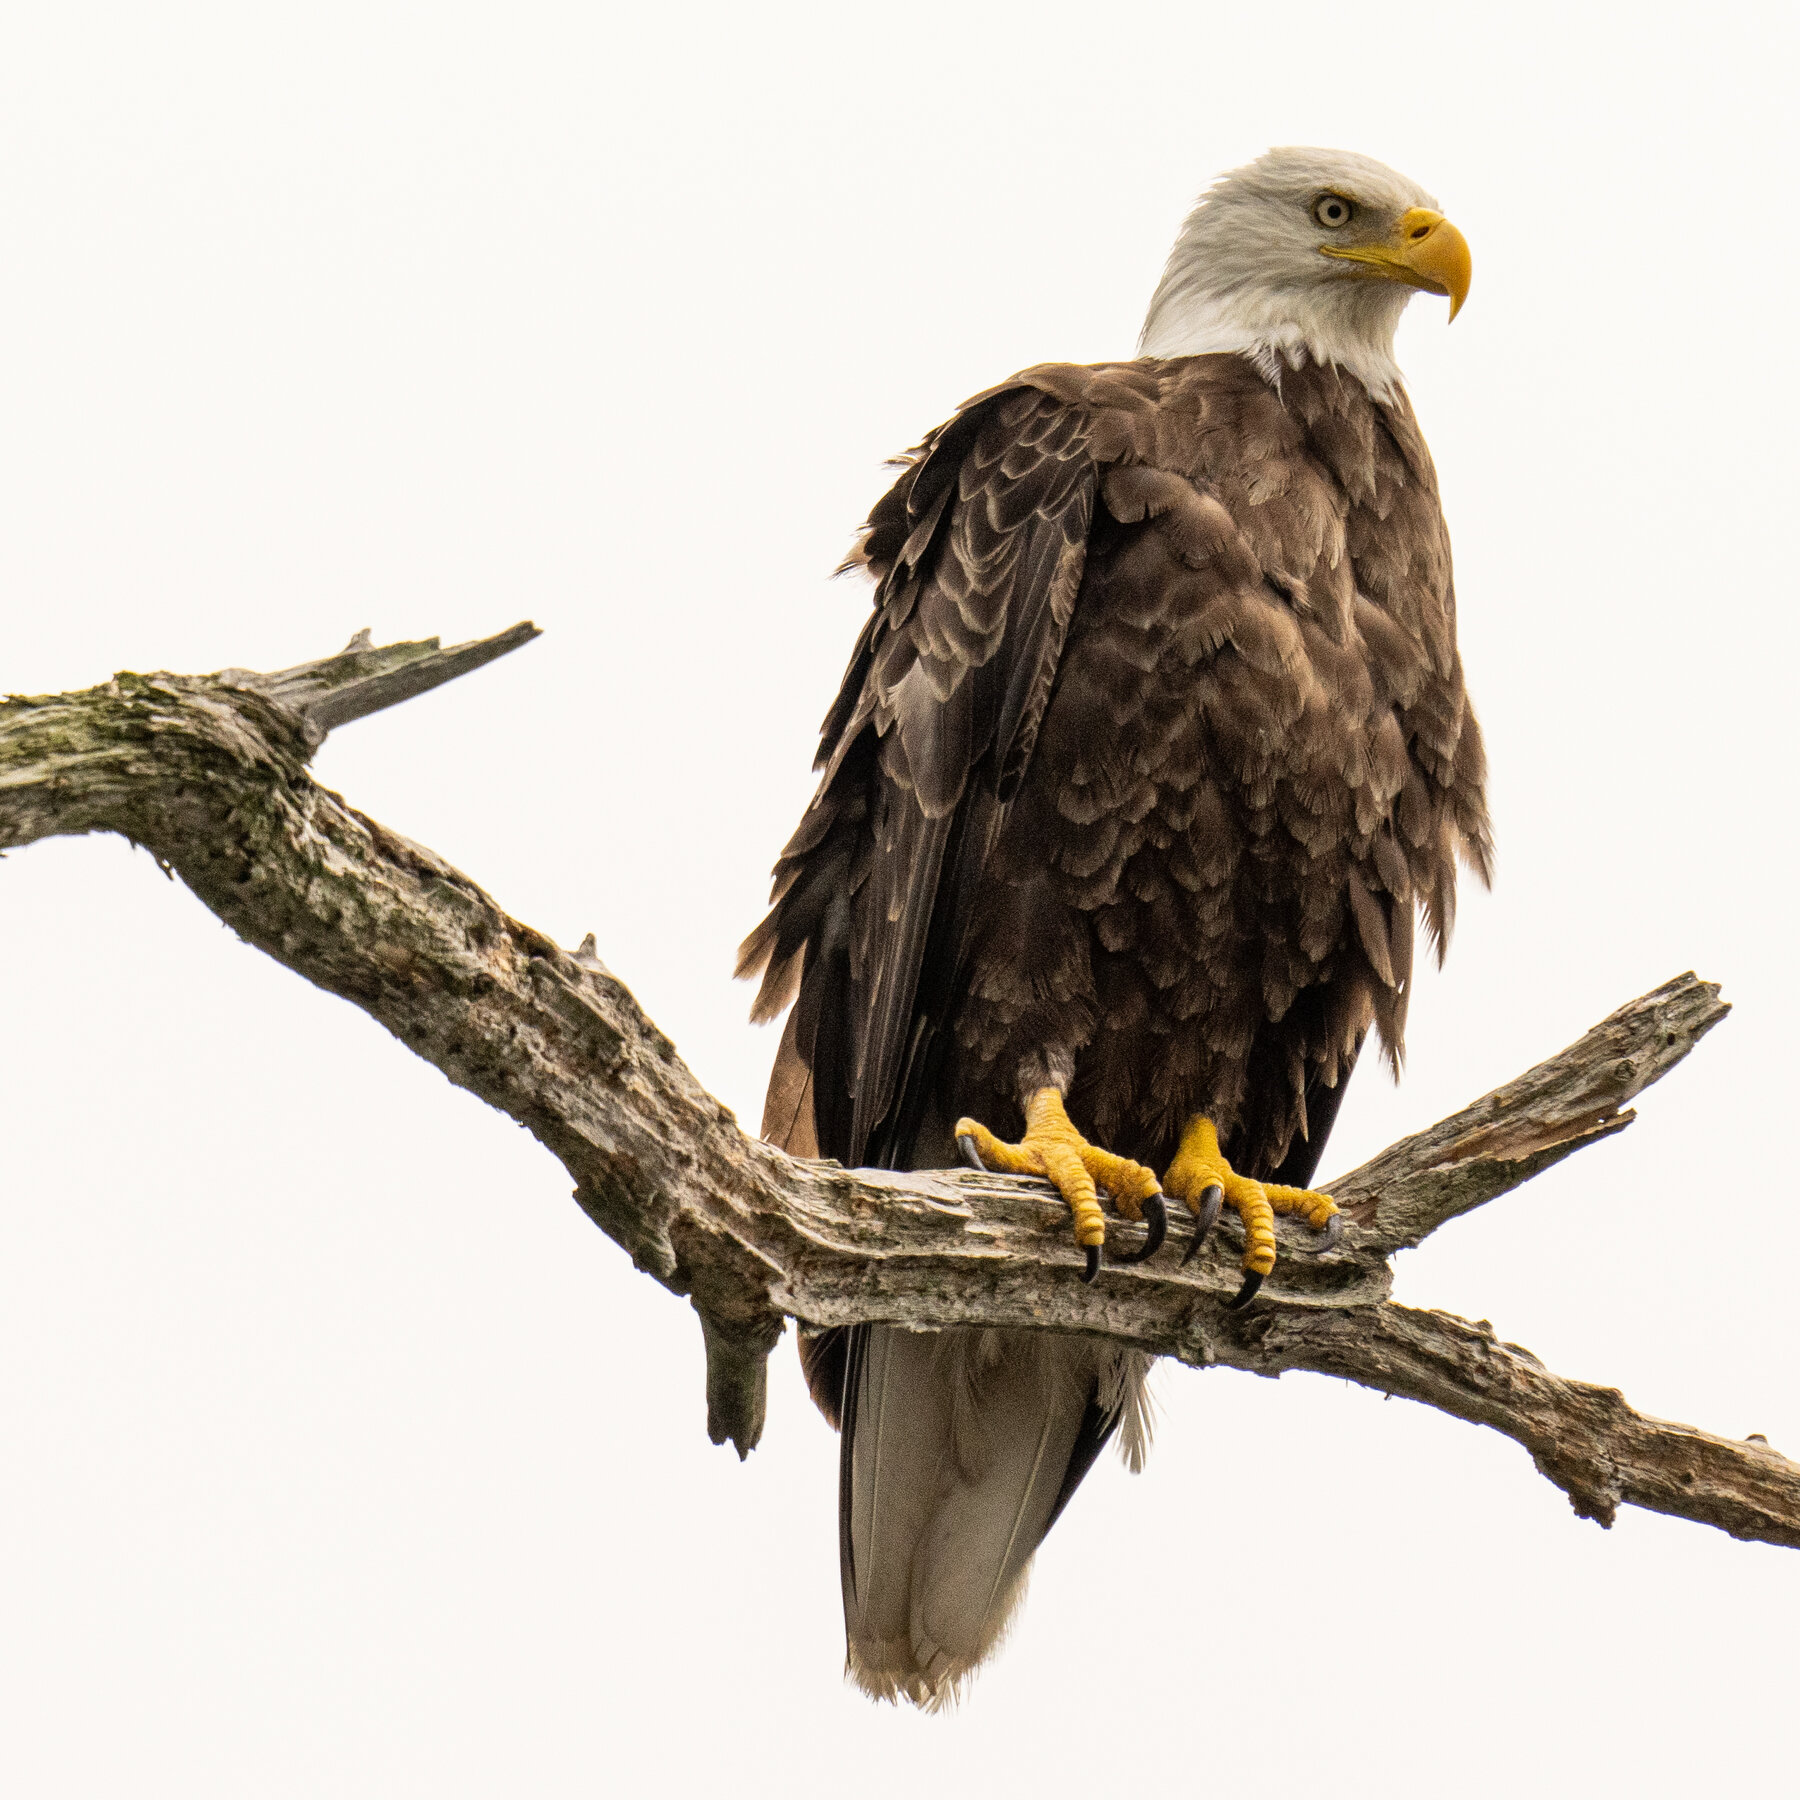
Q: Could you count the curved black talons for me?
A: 6